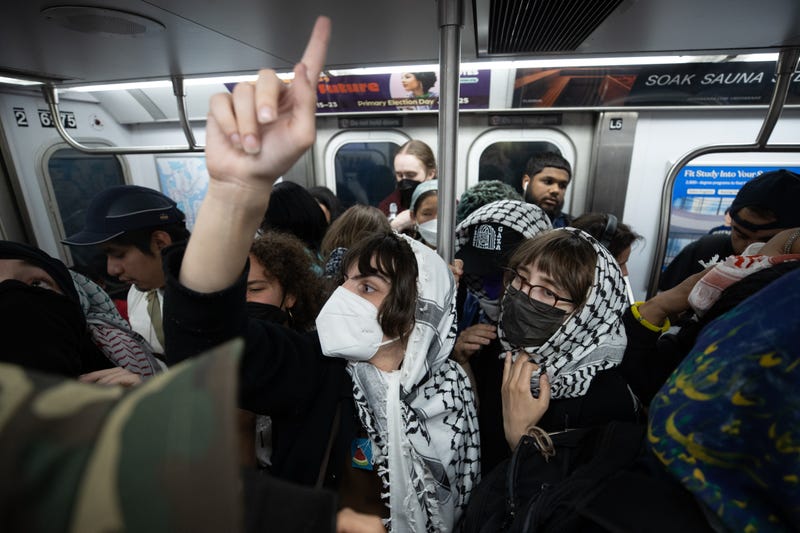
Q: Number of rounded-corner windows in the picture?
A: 3